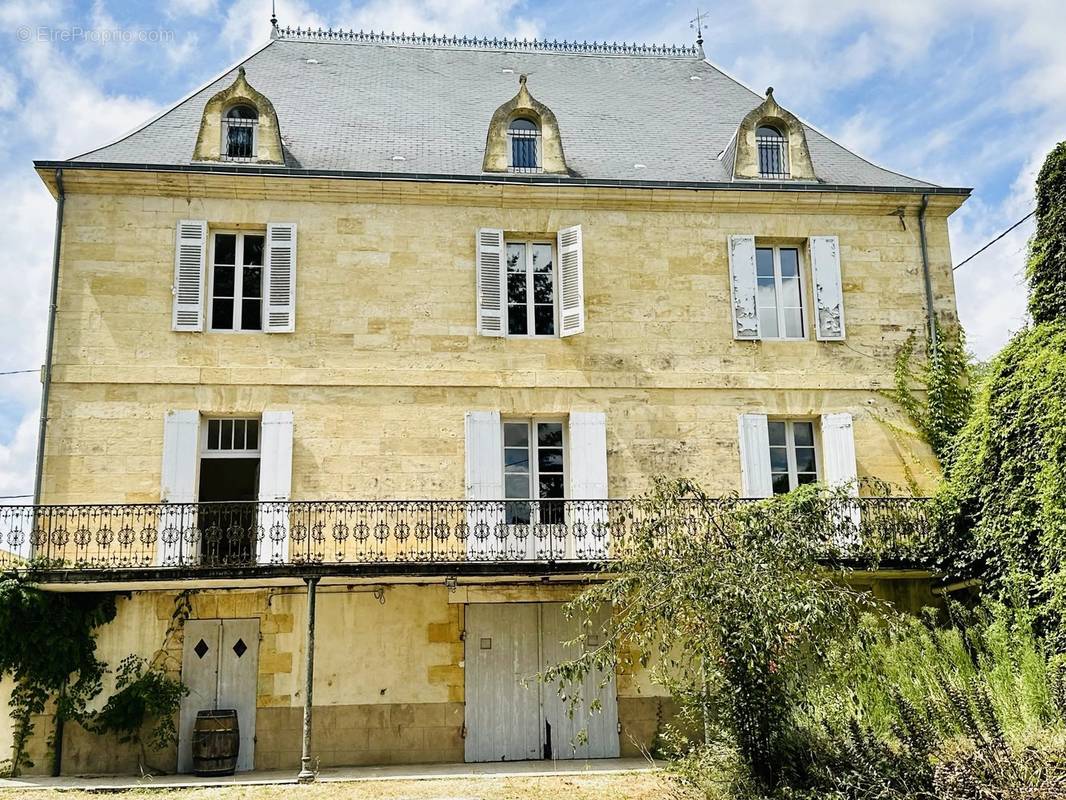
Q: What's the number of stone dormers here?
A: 3